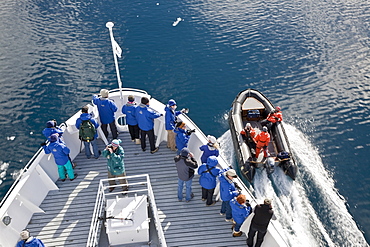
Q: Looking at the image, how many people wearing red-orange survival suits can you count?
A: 3